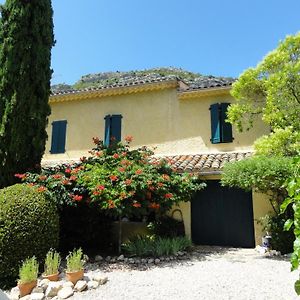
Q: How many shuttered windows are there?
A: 3